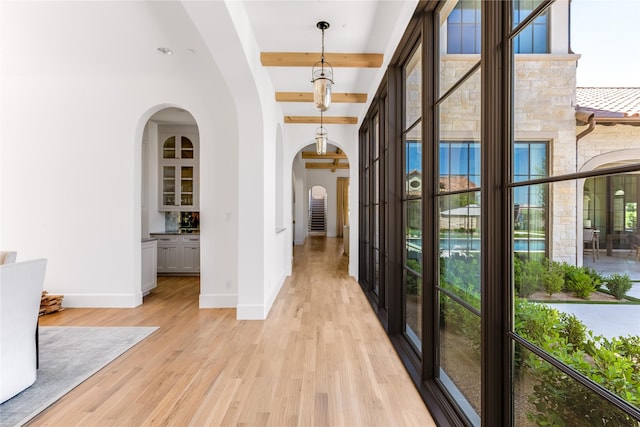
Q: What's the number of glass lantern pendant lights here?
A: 2